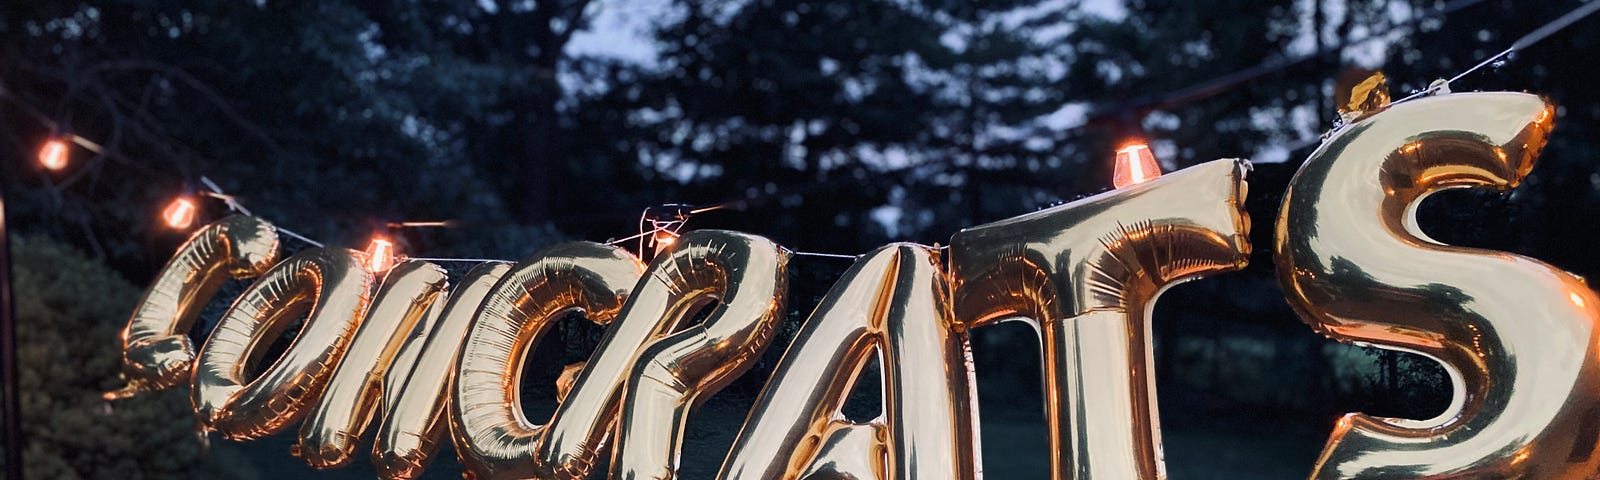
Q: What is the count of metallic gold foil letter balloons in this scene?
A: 8